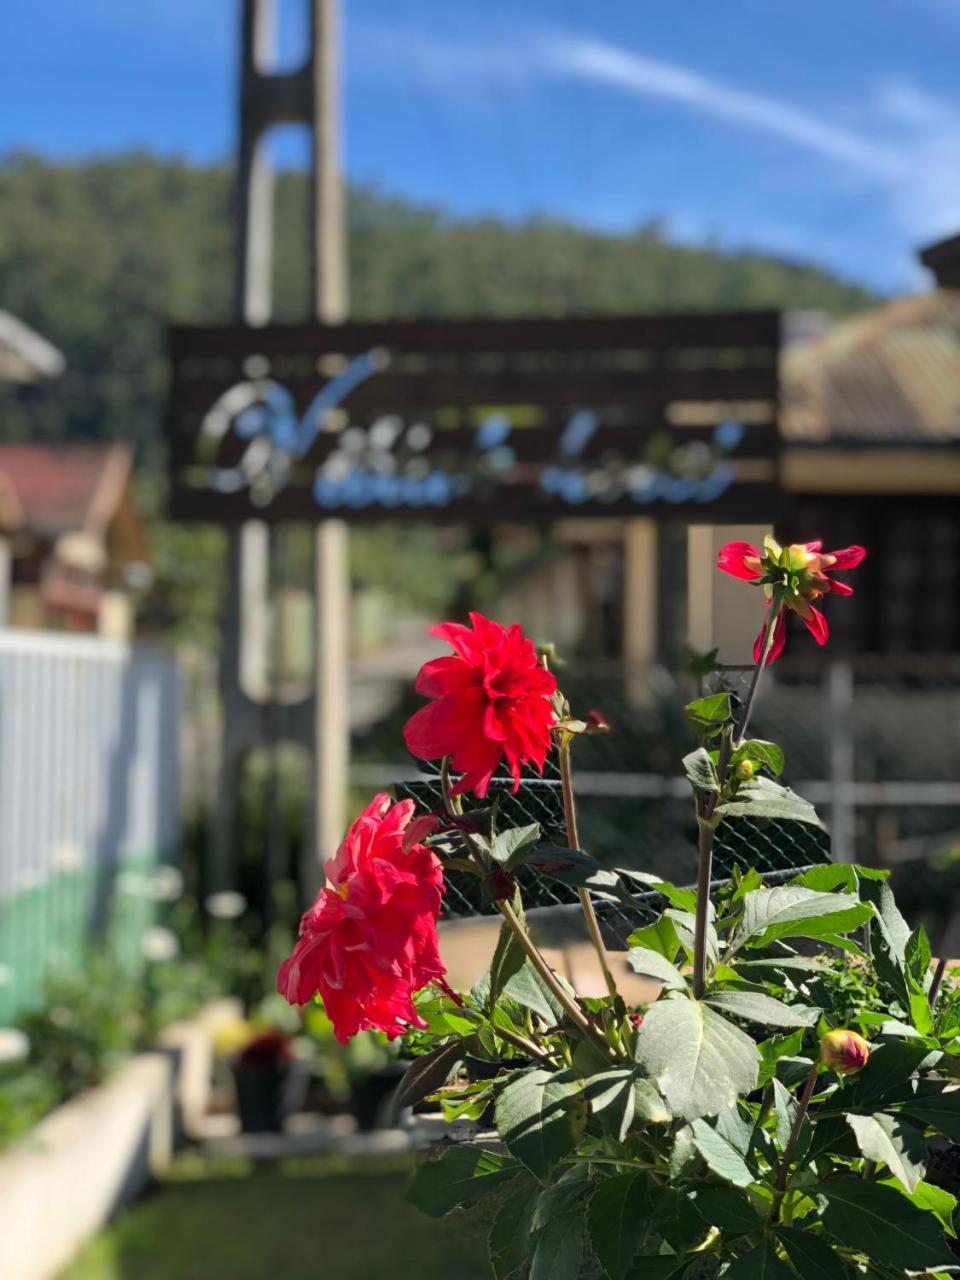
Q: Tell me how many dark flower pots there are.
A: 2